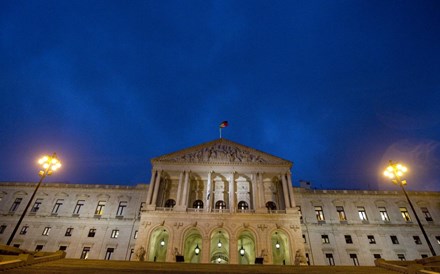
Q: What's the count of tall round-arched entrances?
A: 5